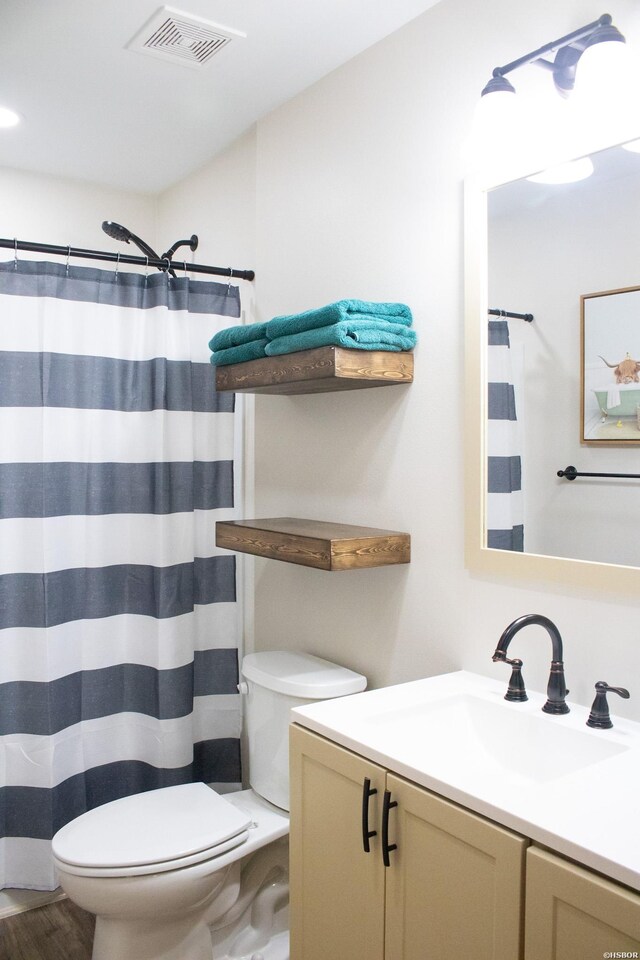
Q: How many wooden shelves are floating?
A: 2